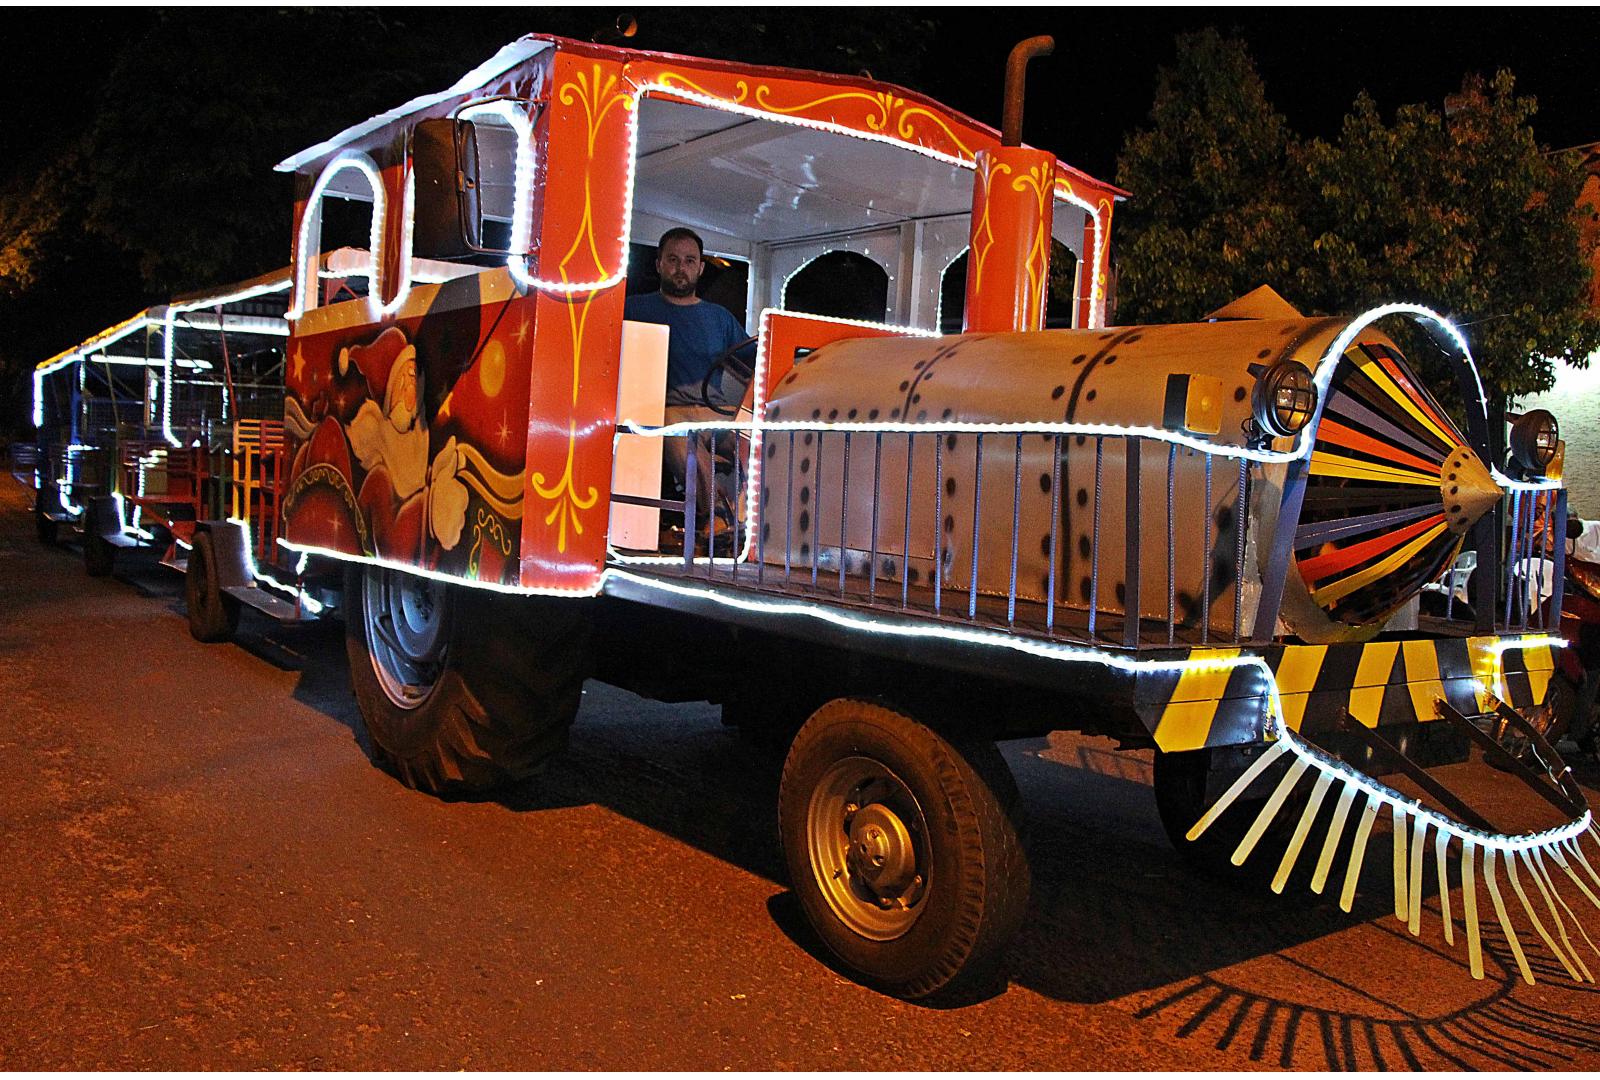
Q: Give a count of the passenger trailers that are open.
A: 3